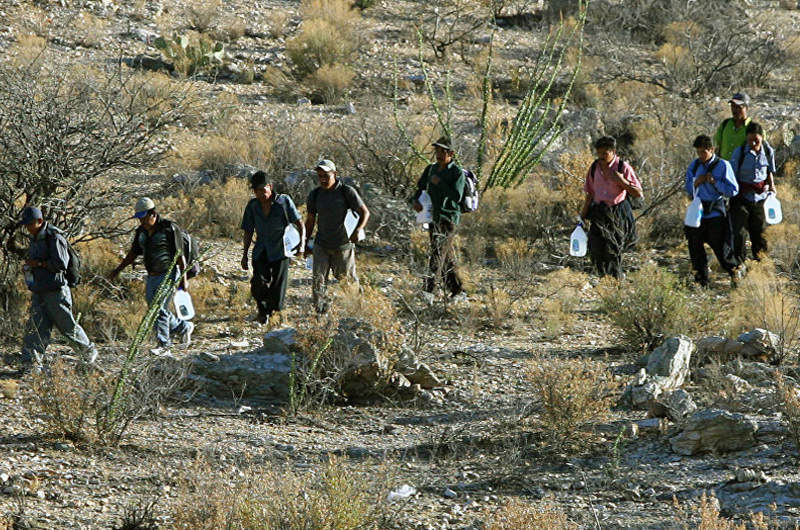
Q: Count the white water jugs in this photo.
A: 7